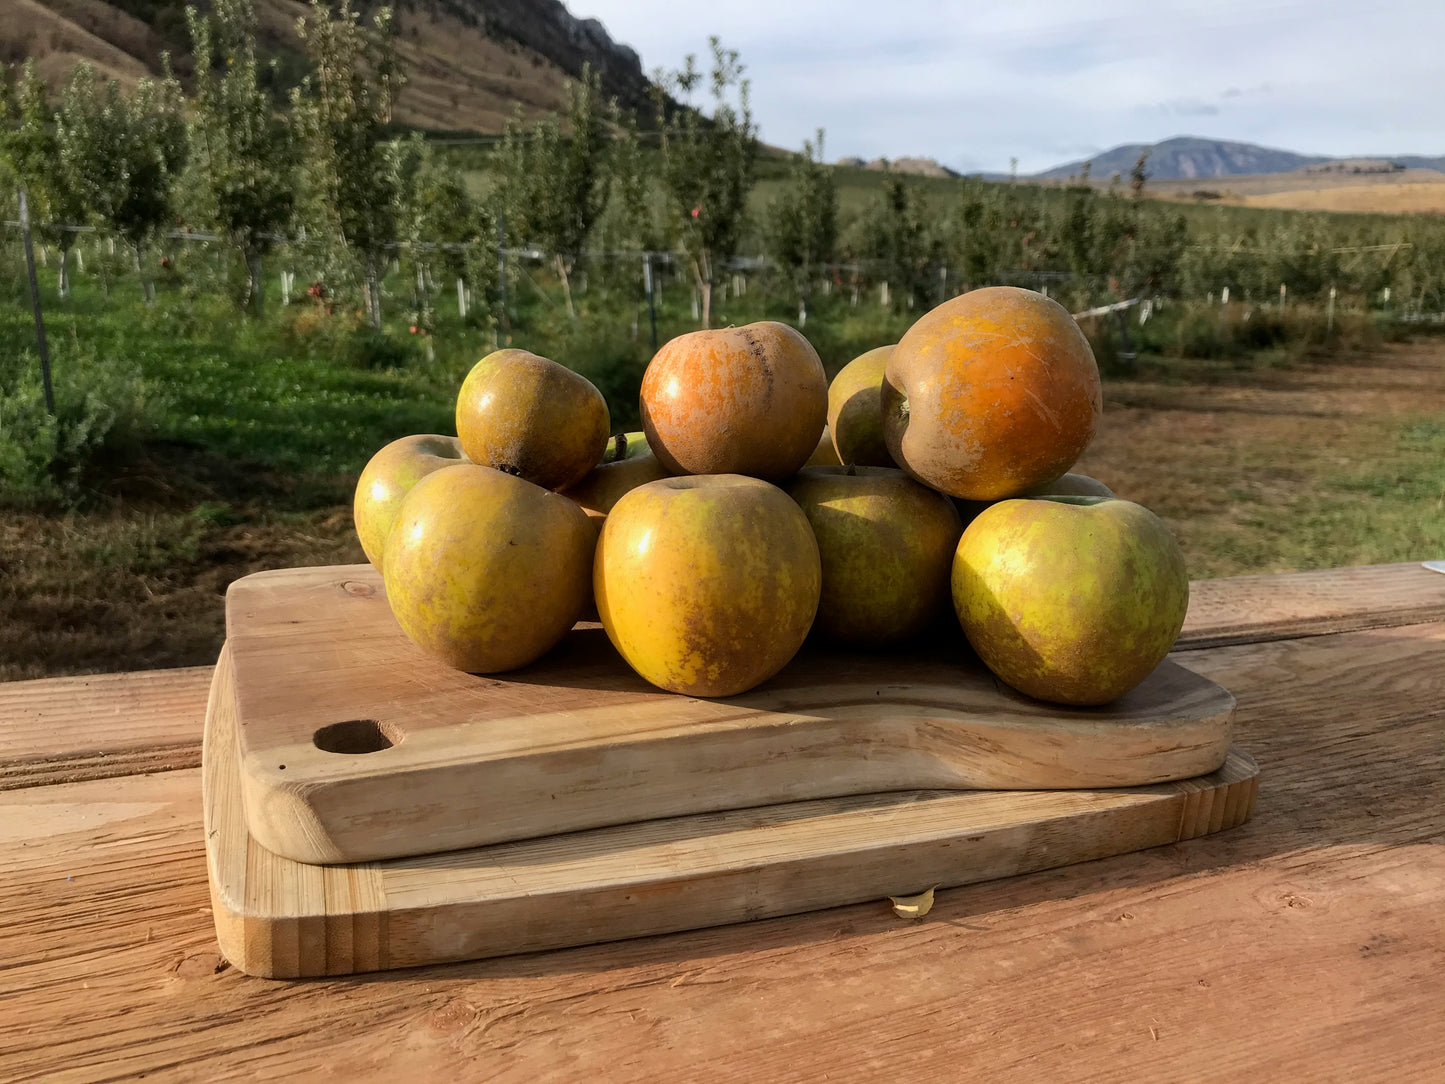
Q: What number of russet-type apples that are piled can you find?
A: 12